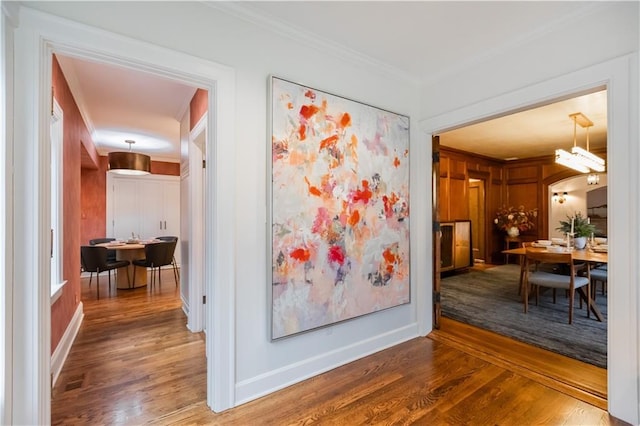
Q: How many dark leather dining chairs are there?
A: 4